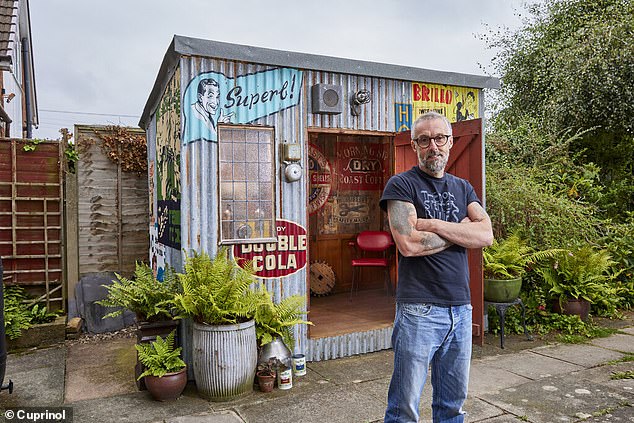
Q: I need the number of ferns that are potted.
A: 6